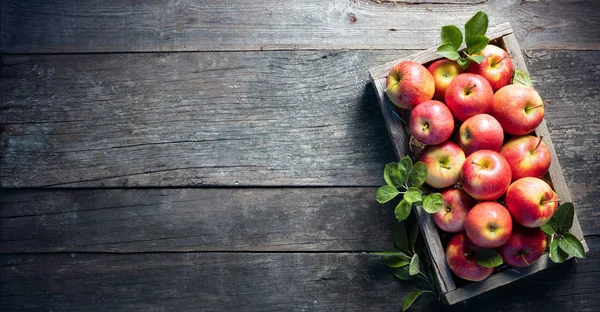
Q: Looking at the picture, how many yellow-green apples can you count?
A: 0